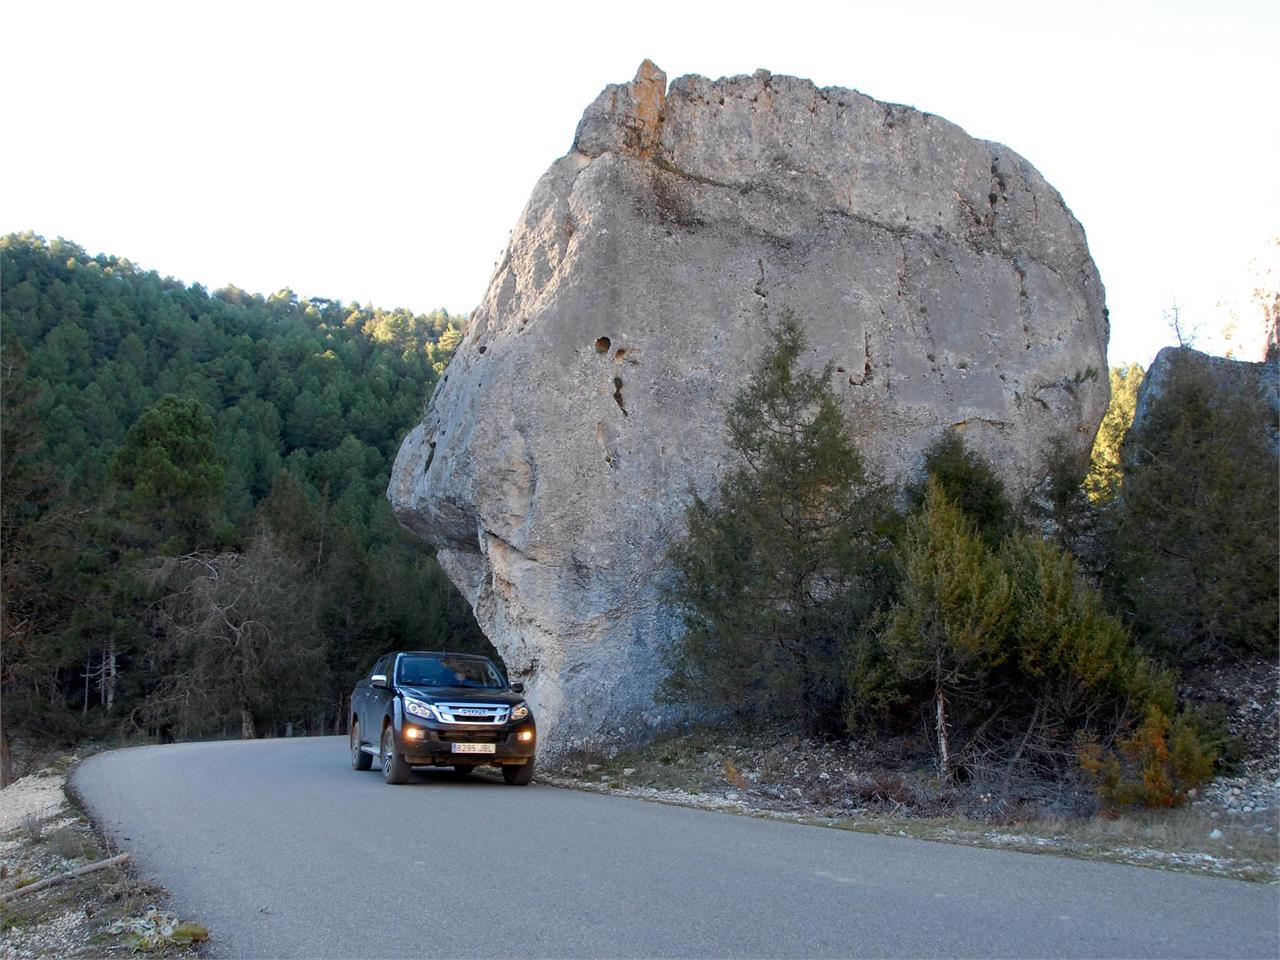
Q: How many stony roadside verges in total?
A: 2